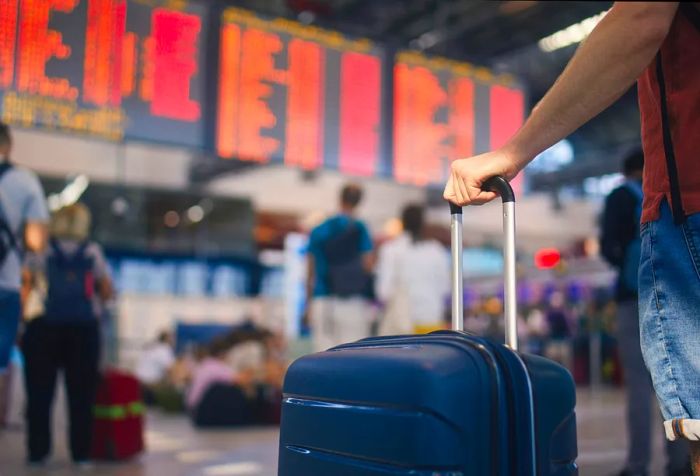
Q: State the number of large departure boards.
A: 3